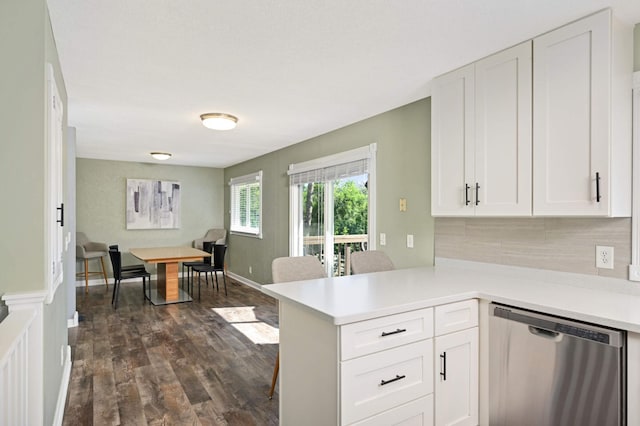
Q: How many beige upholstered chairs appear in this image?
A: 4